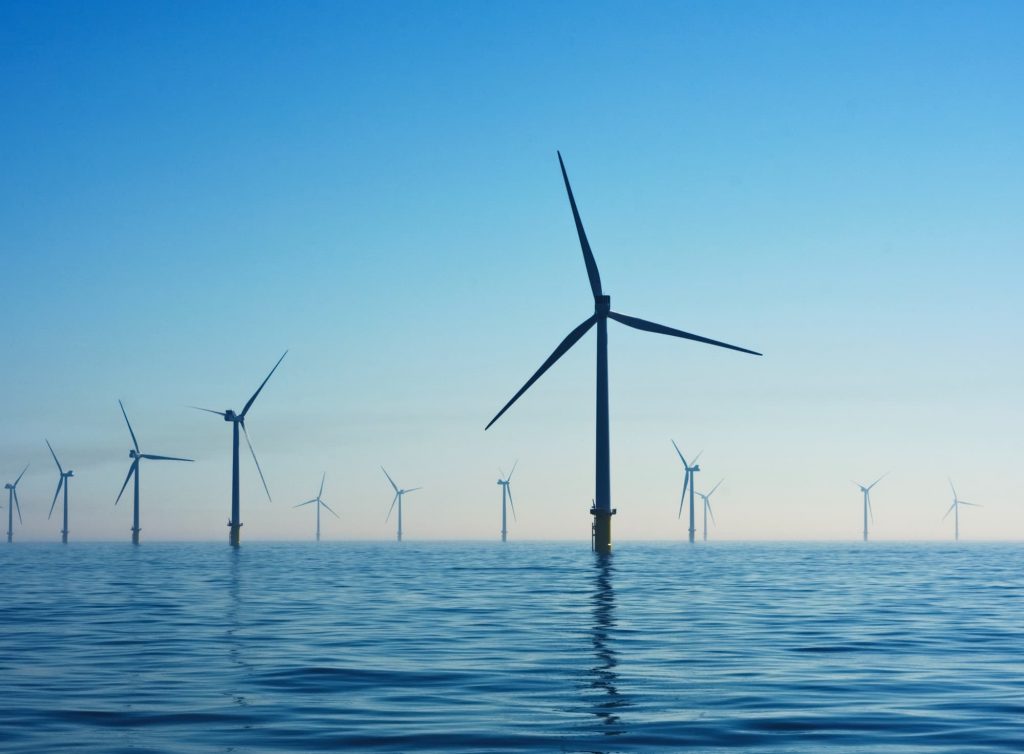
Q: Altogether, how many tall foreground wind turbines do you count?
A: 1